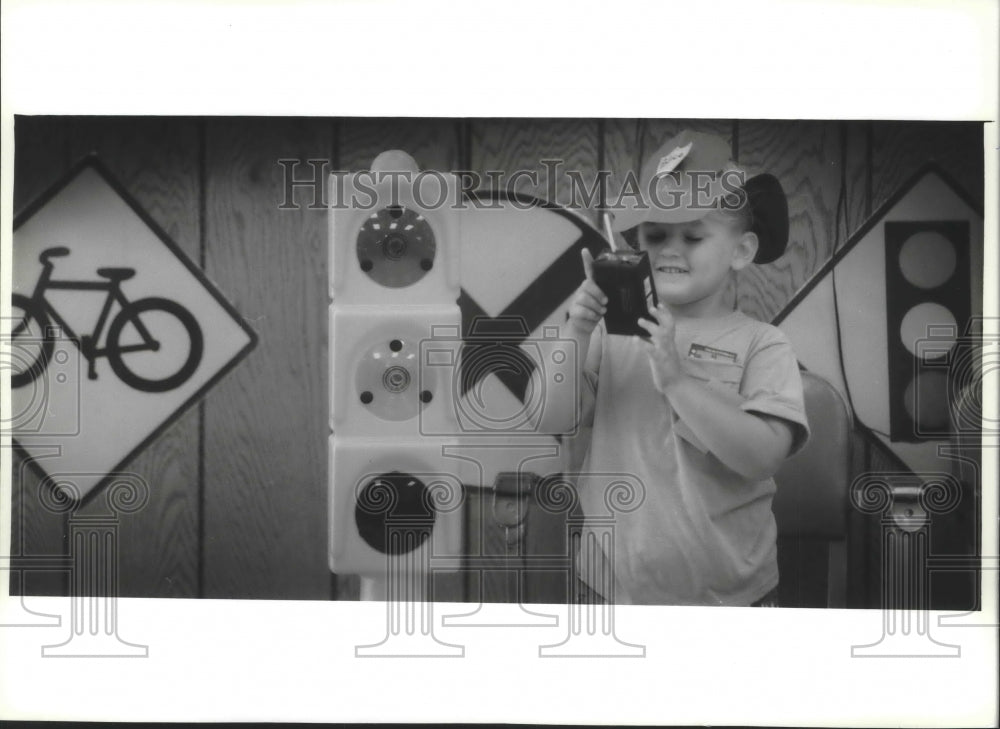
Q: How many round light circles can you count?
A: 6